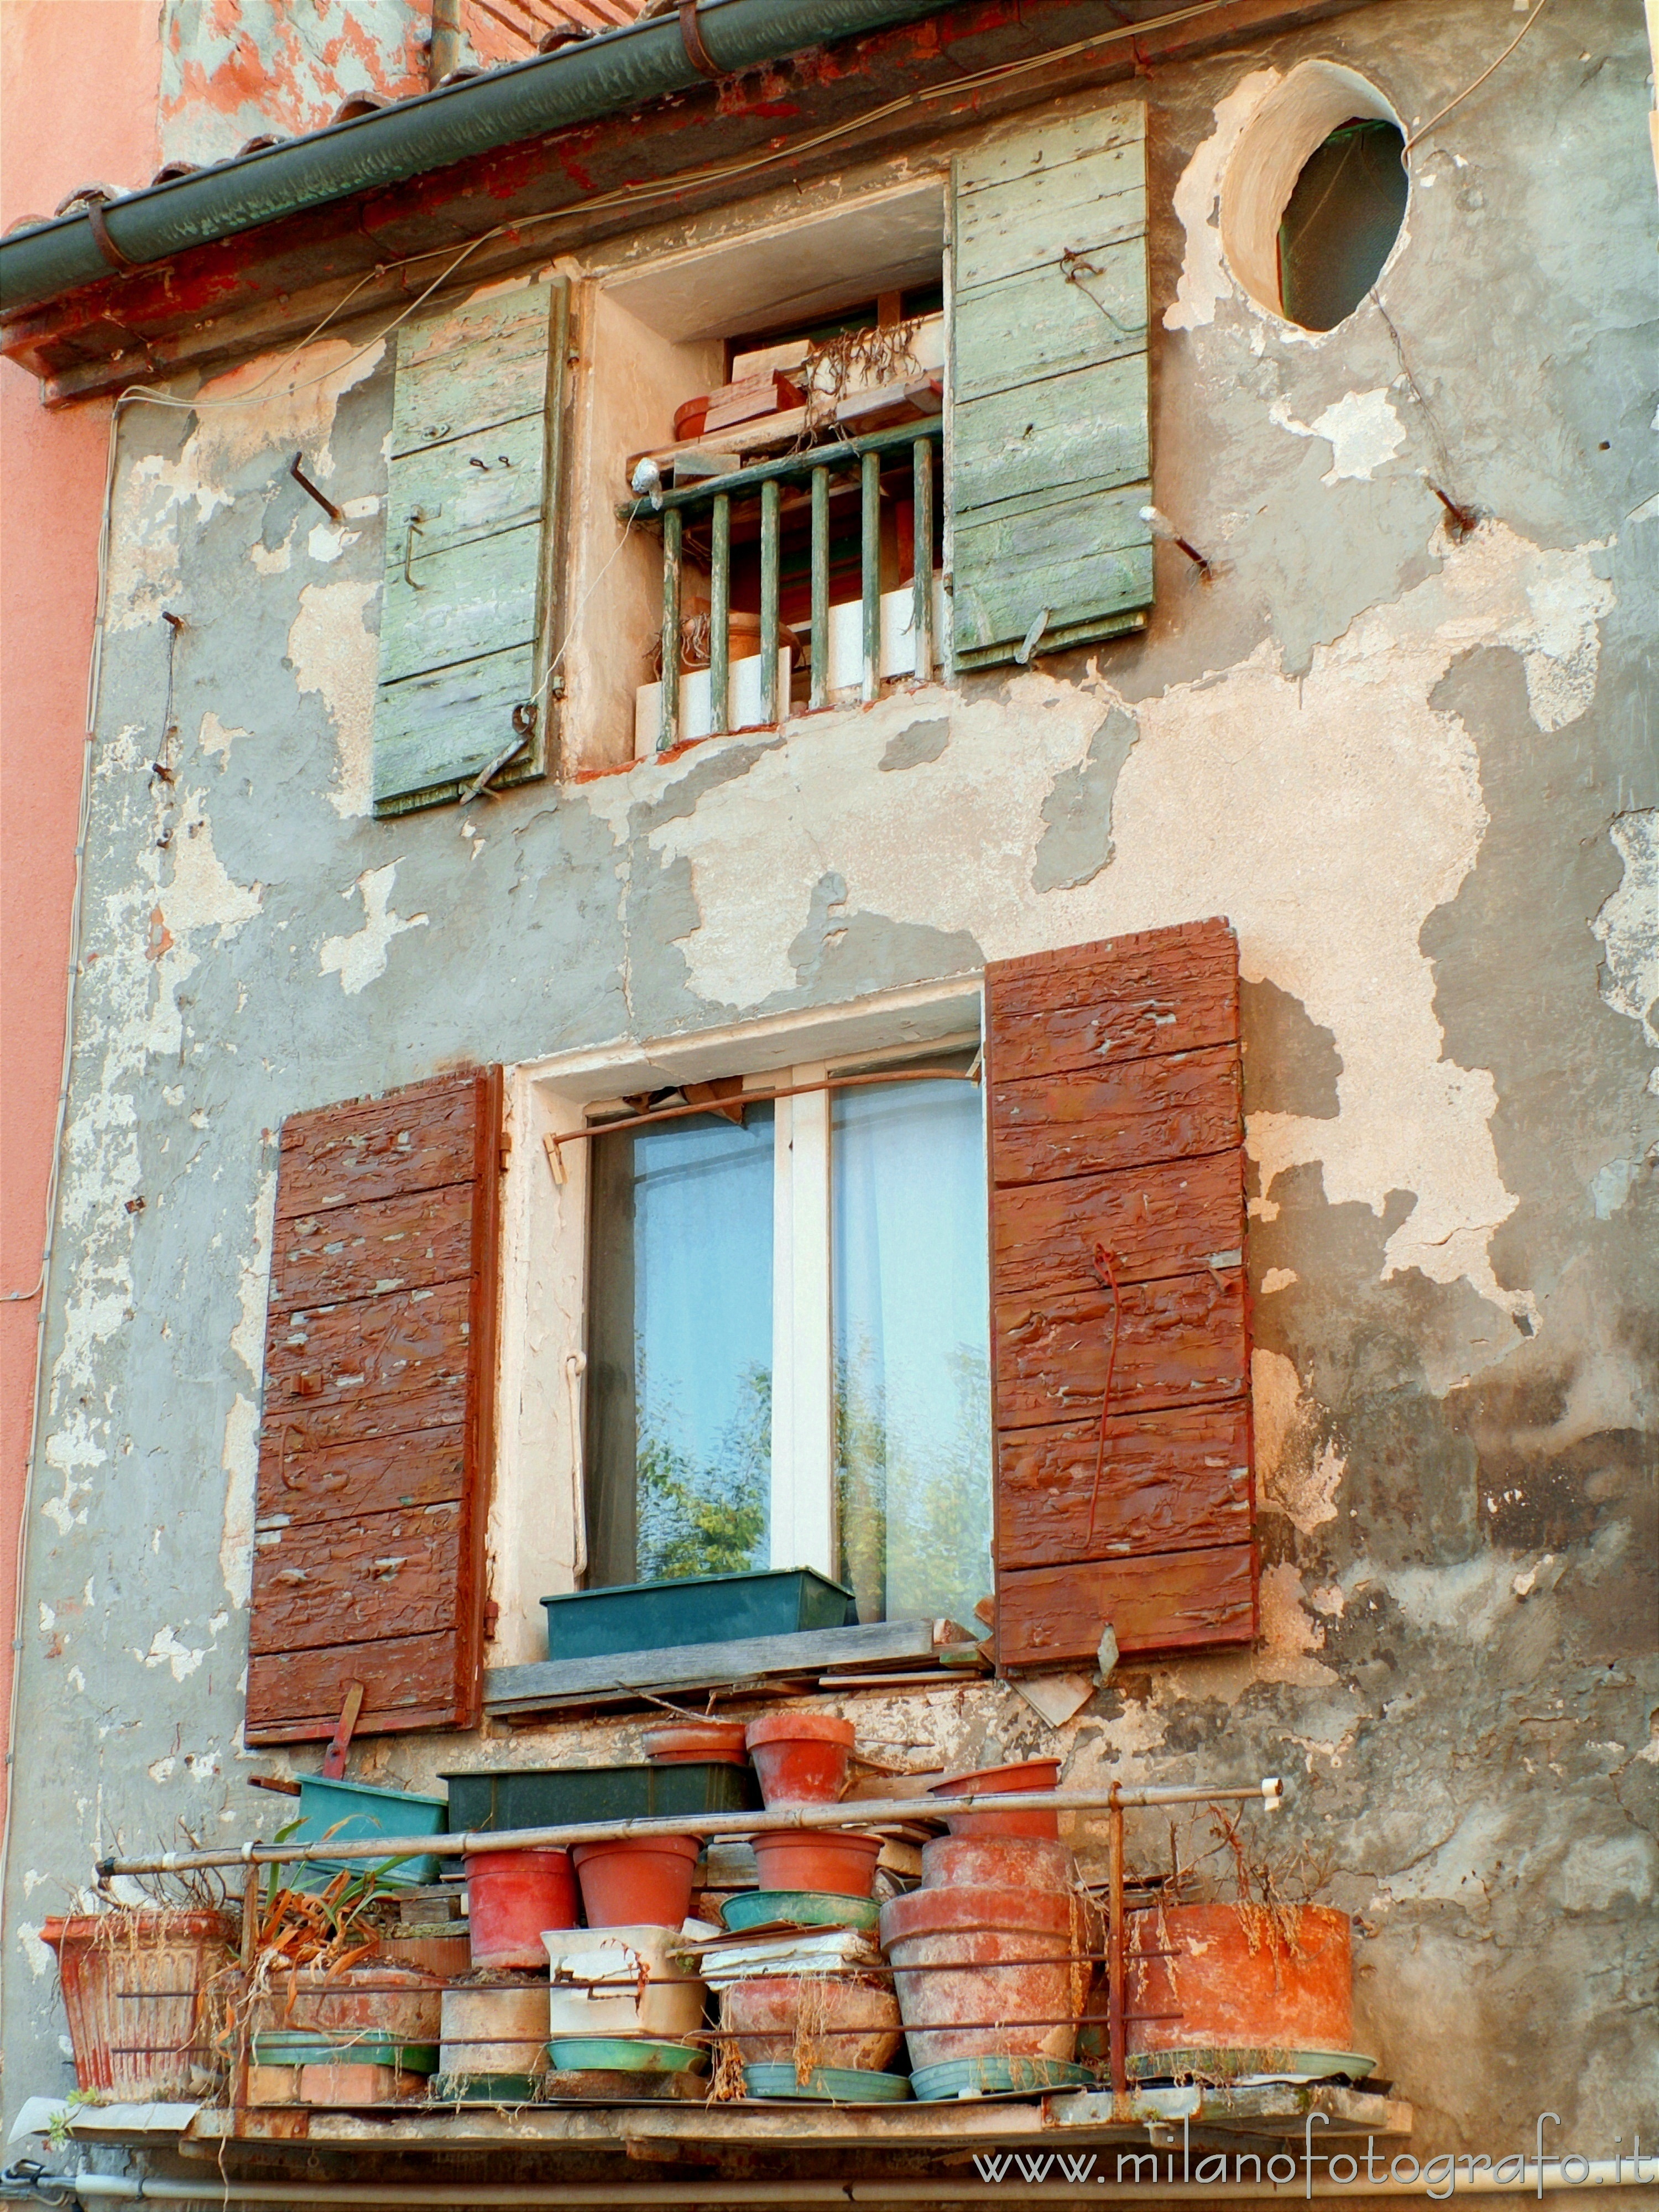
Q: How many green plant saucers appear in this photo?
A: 7